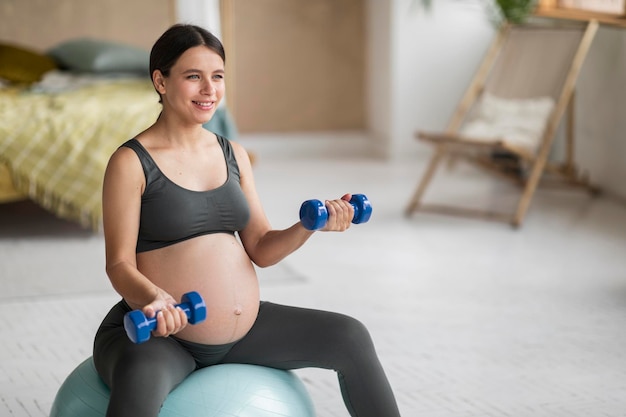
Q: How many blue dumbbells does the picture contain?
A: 2